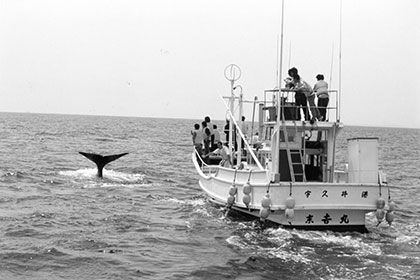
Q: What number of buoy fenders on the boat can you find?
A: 12